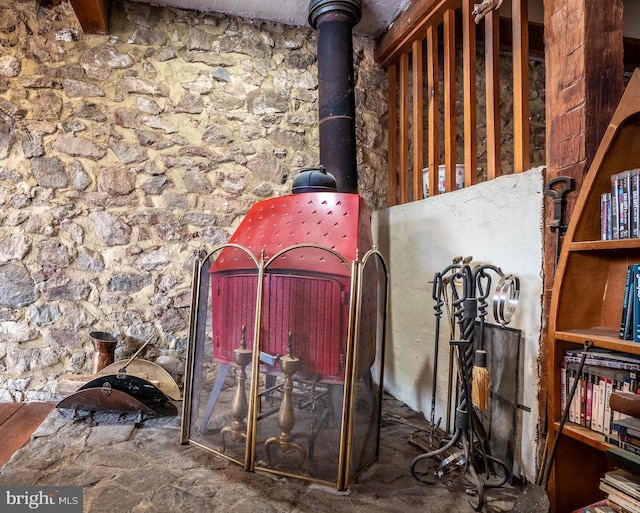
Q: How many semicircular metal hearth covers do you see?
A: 3